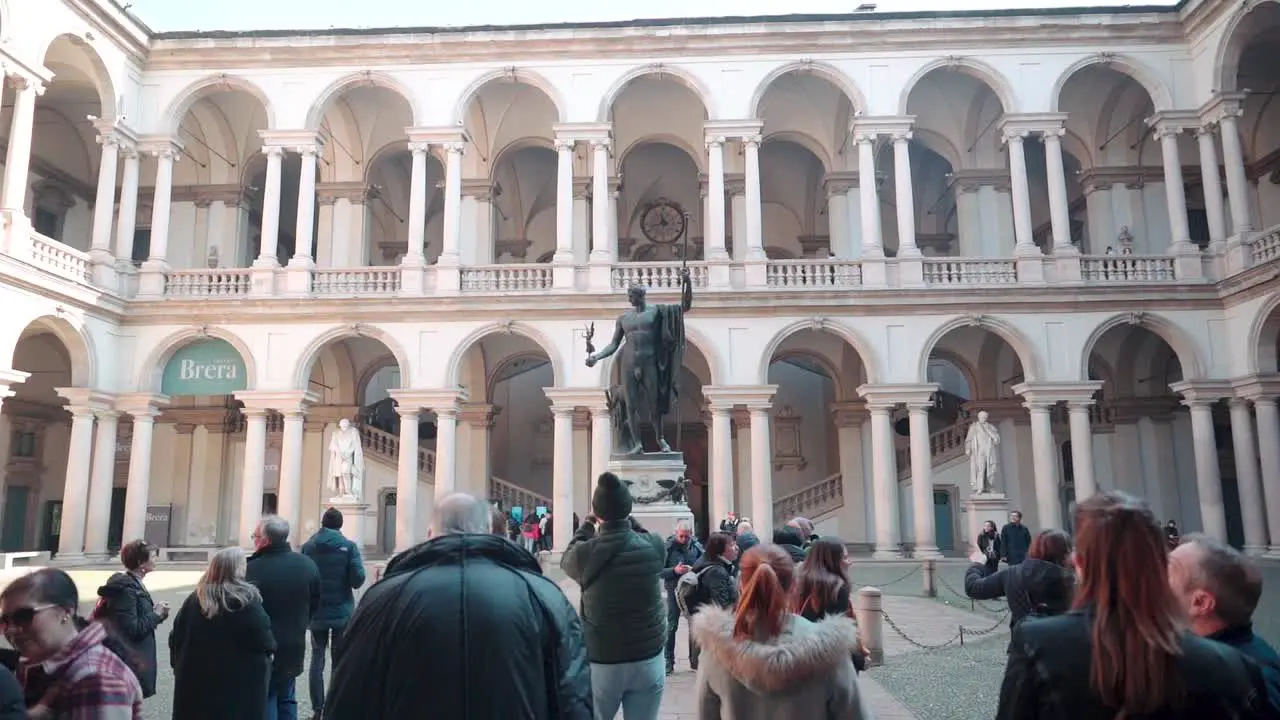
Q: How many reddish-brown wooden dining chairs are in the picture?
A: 0